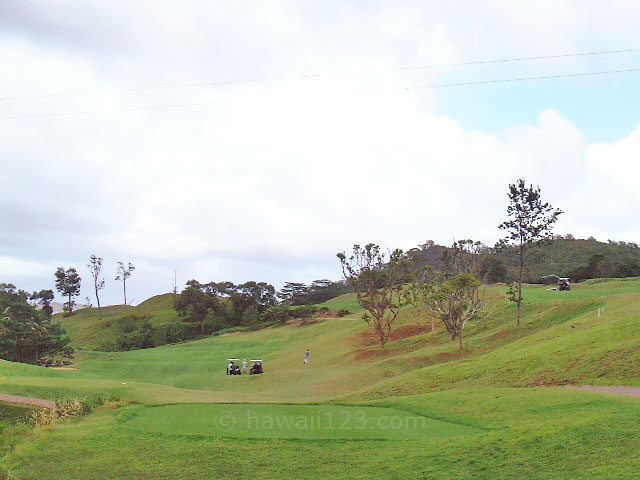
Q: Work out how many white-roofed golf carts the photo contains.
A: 3